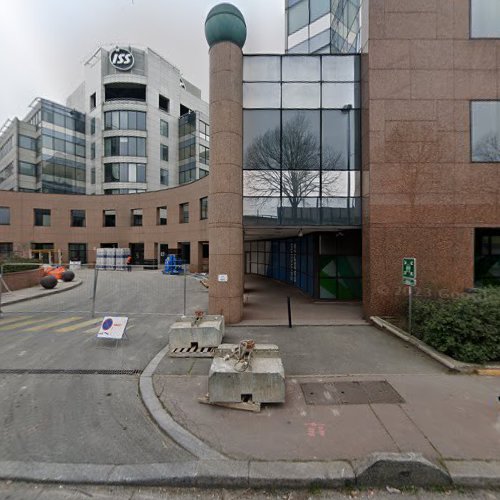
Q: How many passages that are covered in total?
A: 1